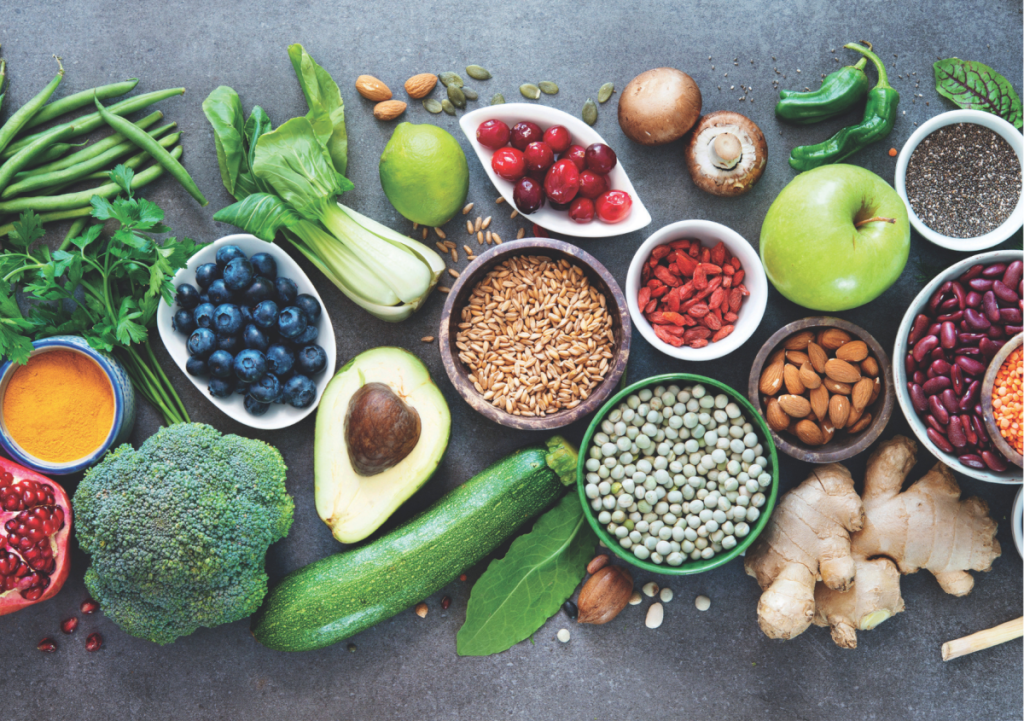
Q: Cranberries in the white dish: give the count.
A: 14